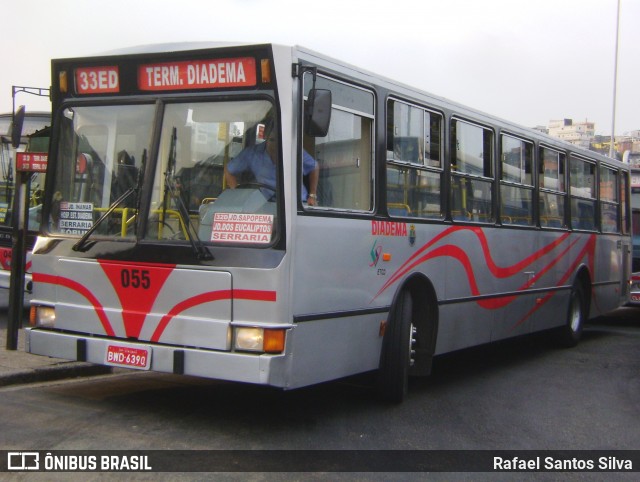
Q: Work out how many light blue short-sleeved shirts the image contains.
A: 1